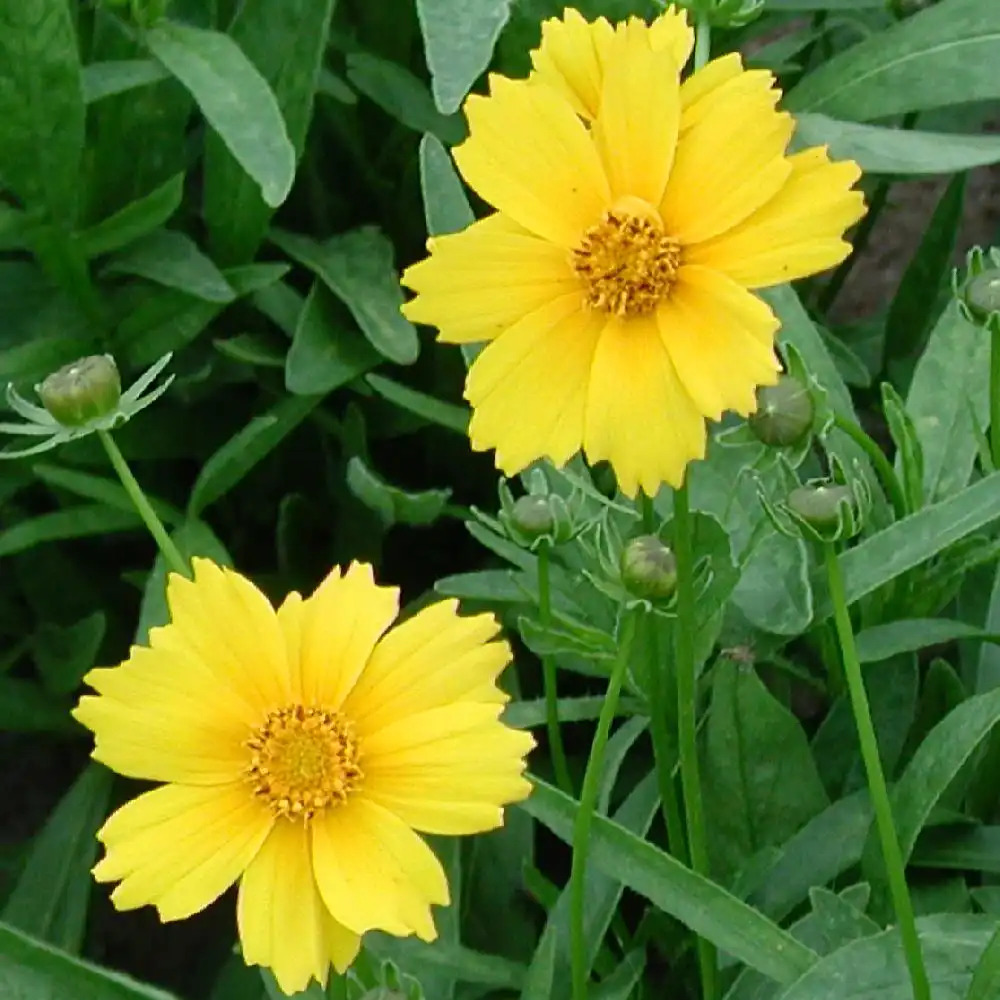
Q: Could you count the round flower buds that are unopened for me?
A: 6